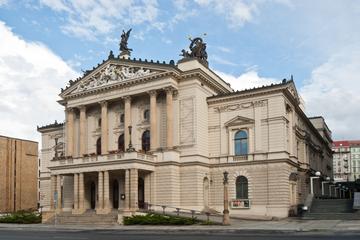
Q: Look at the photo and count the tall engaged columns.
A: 6